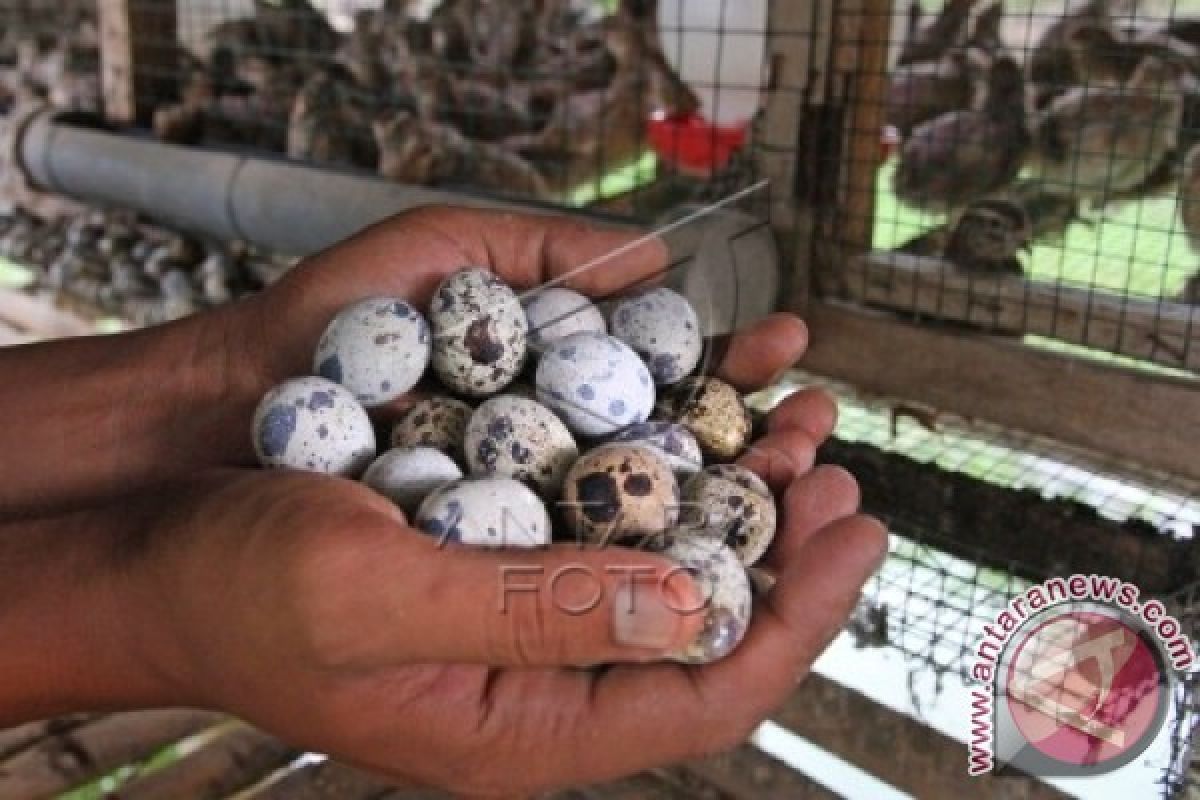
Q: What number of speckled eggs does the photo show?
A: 15